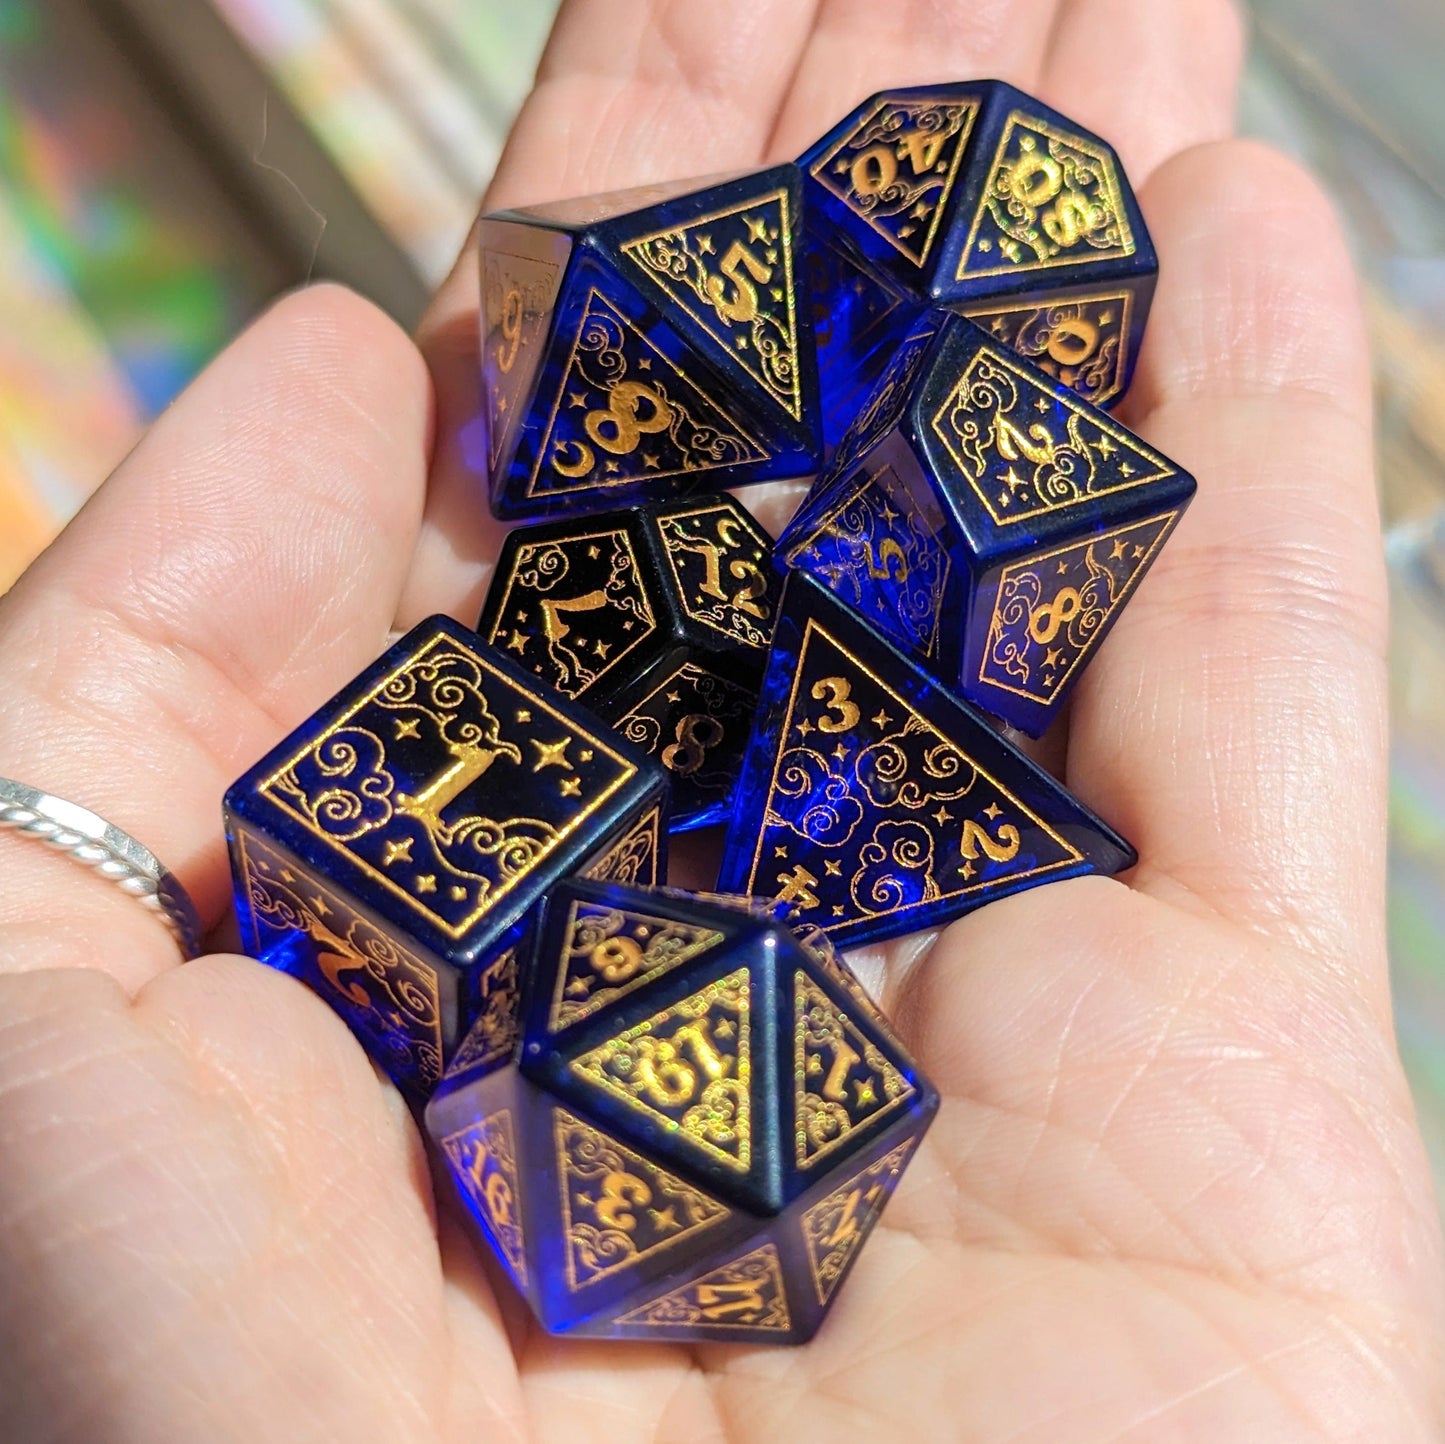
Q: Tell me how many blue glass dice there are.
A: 7